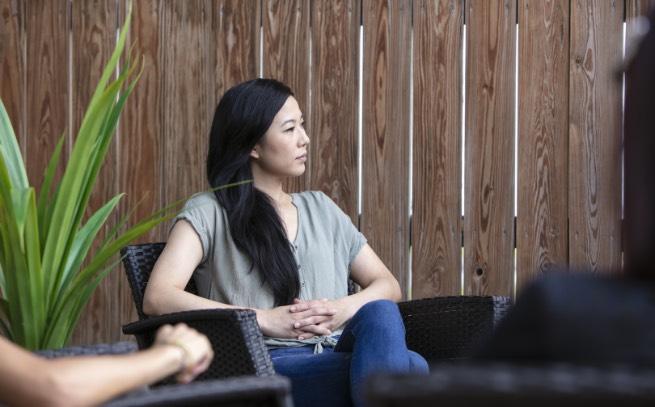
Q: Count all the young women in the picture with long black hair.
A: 1